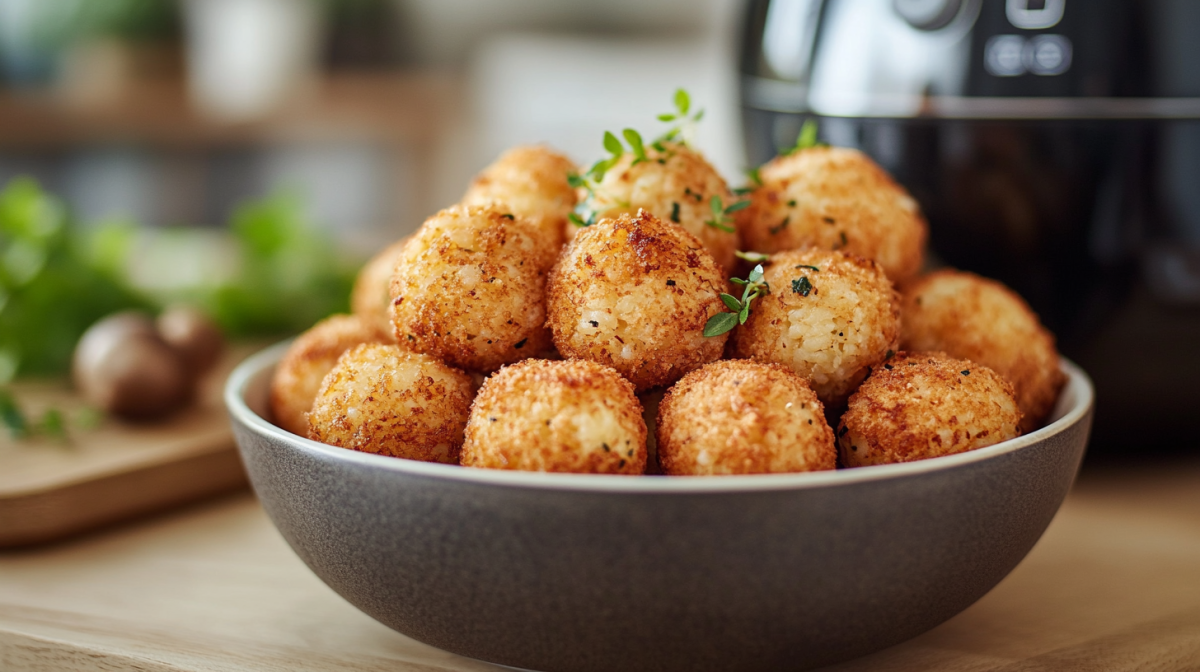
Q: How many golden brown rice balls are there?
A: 13